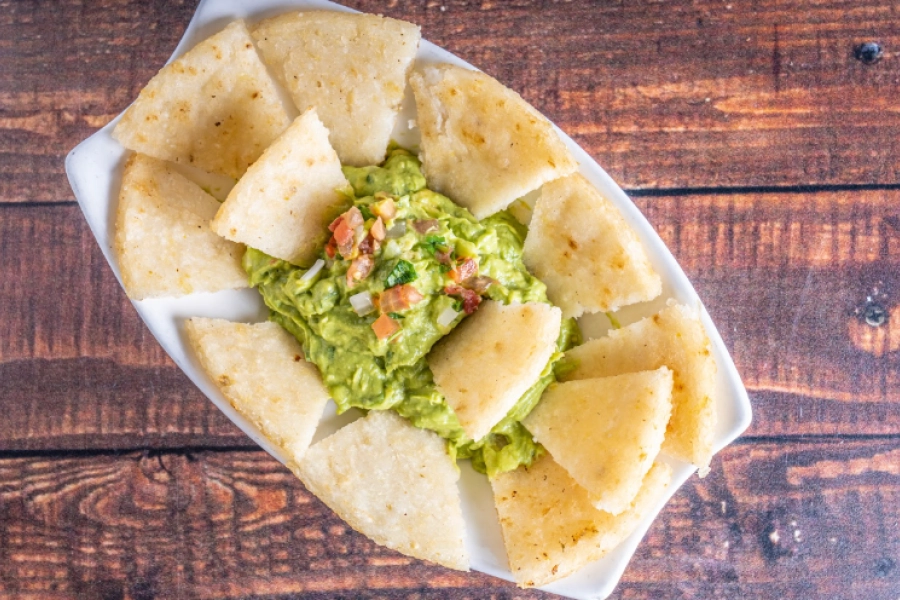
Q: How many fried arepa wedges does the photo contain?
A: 12